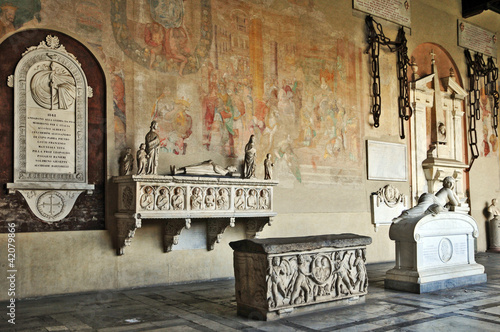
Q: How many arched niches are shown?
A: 2